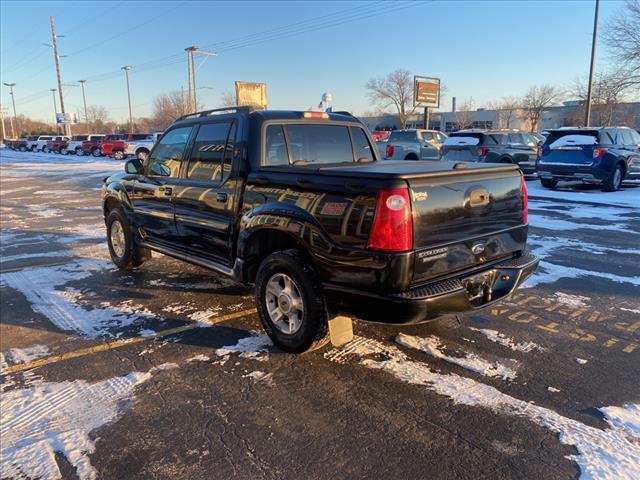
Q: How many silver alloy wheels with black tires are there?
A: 2